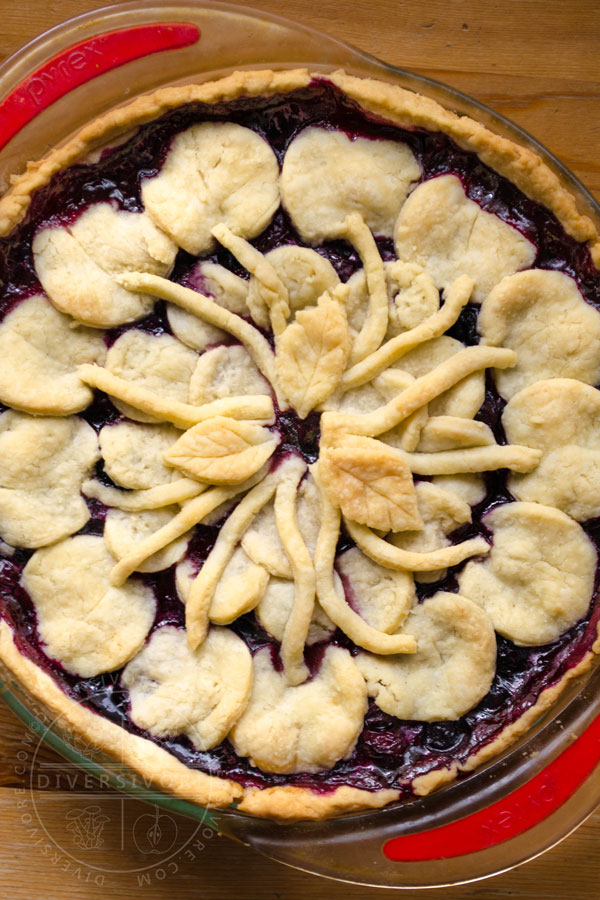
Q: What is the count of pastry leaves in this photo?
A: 3